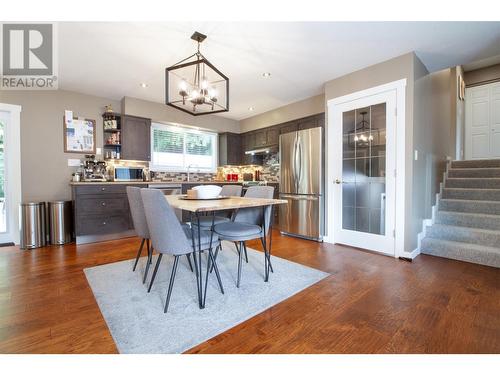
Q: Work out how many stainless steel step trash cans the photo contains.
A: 2